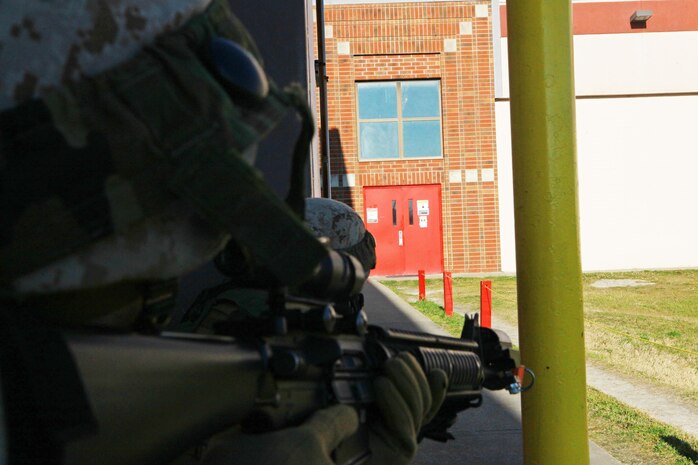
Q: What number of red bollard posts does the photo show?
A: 3